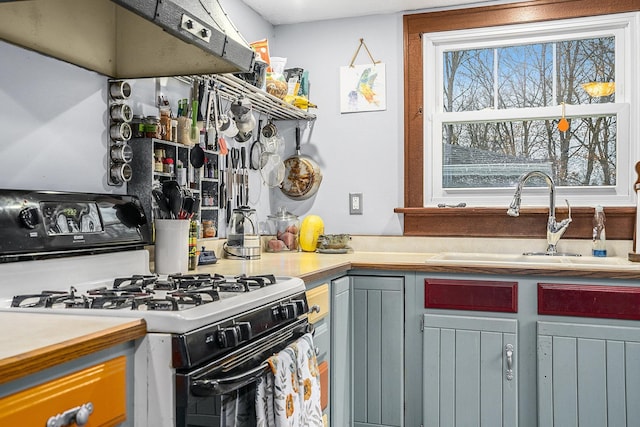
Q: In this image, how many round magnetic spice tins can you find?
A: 5